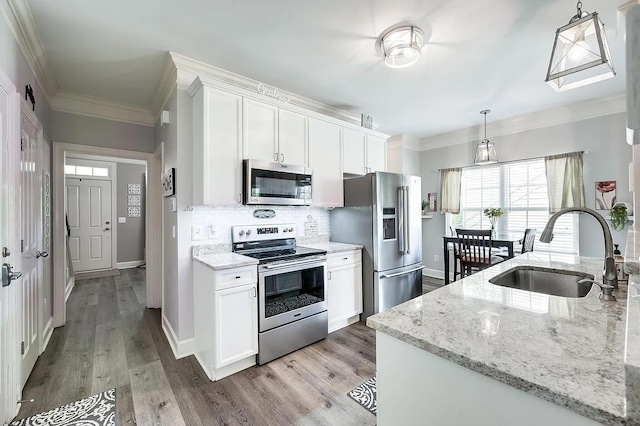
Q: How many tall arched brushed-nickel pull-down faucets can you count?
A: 1